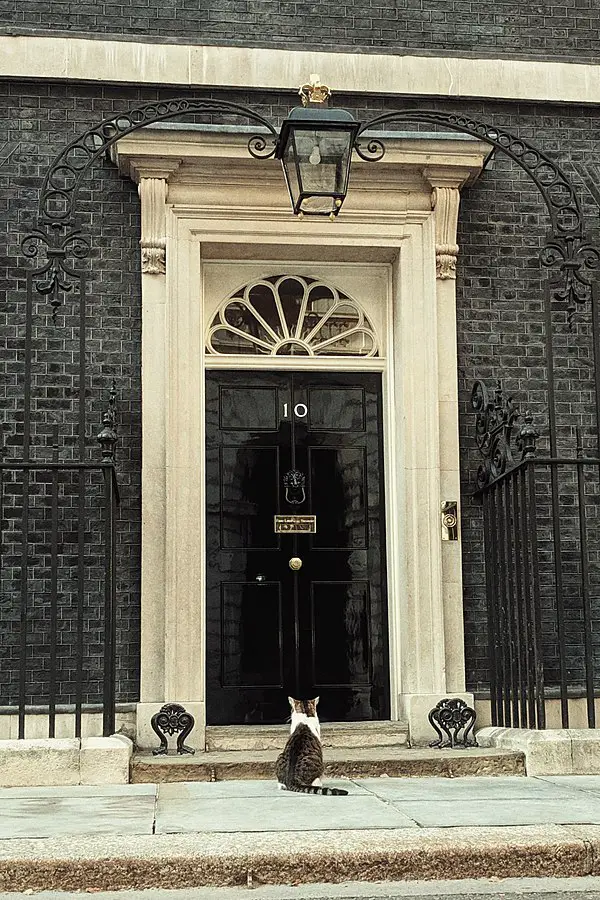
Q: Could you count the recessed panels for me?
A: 6